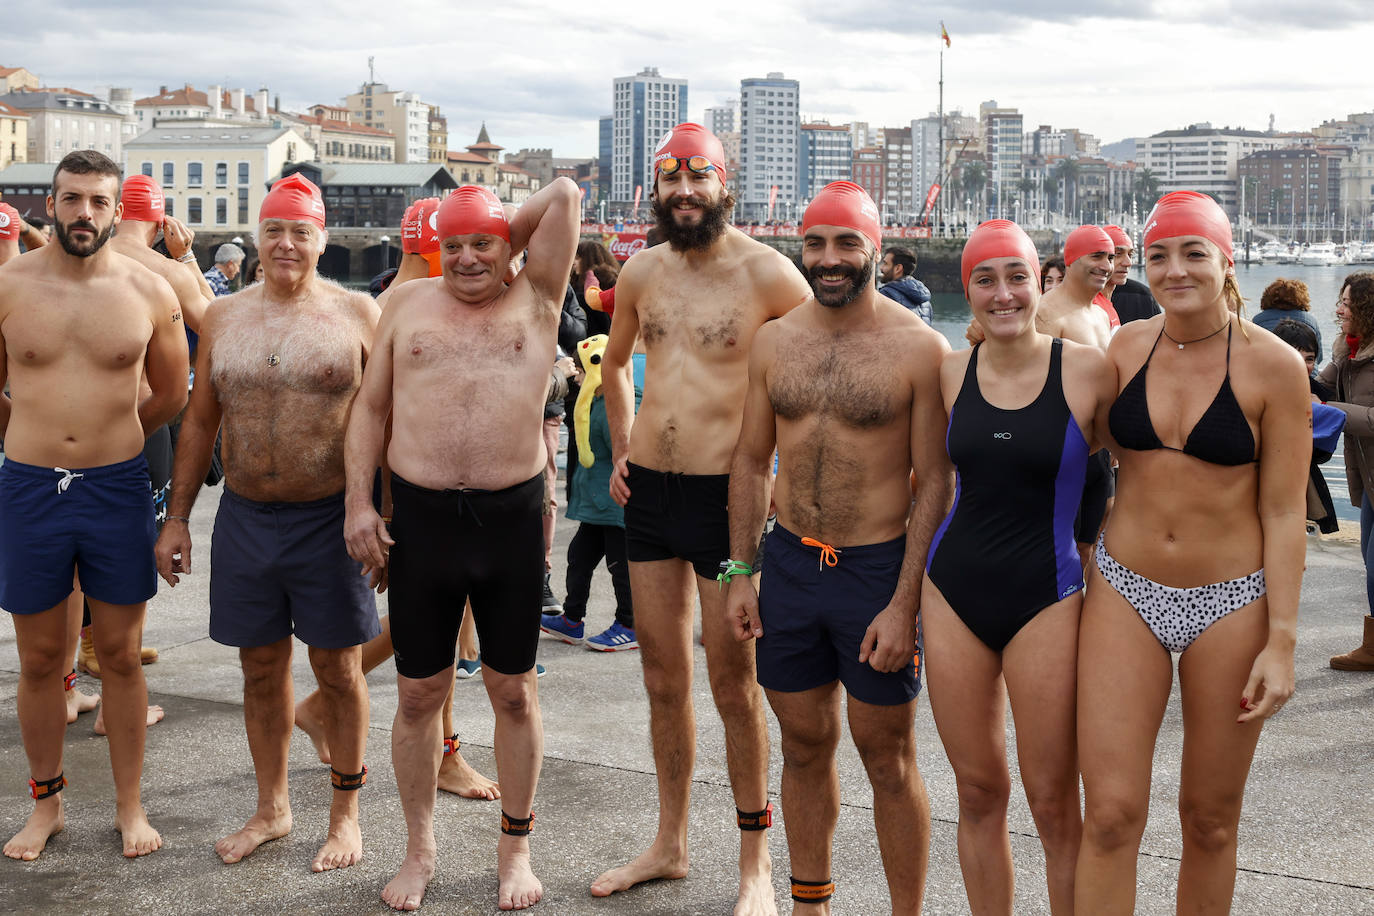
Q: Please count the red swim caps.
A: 11